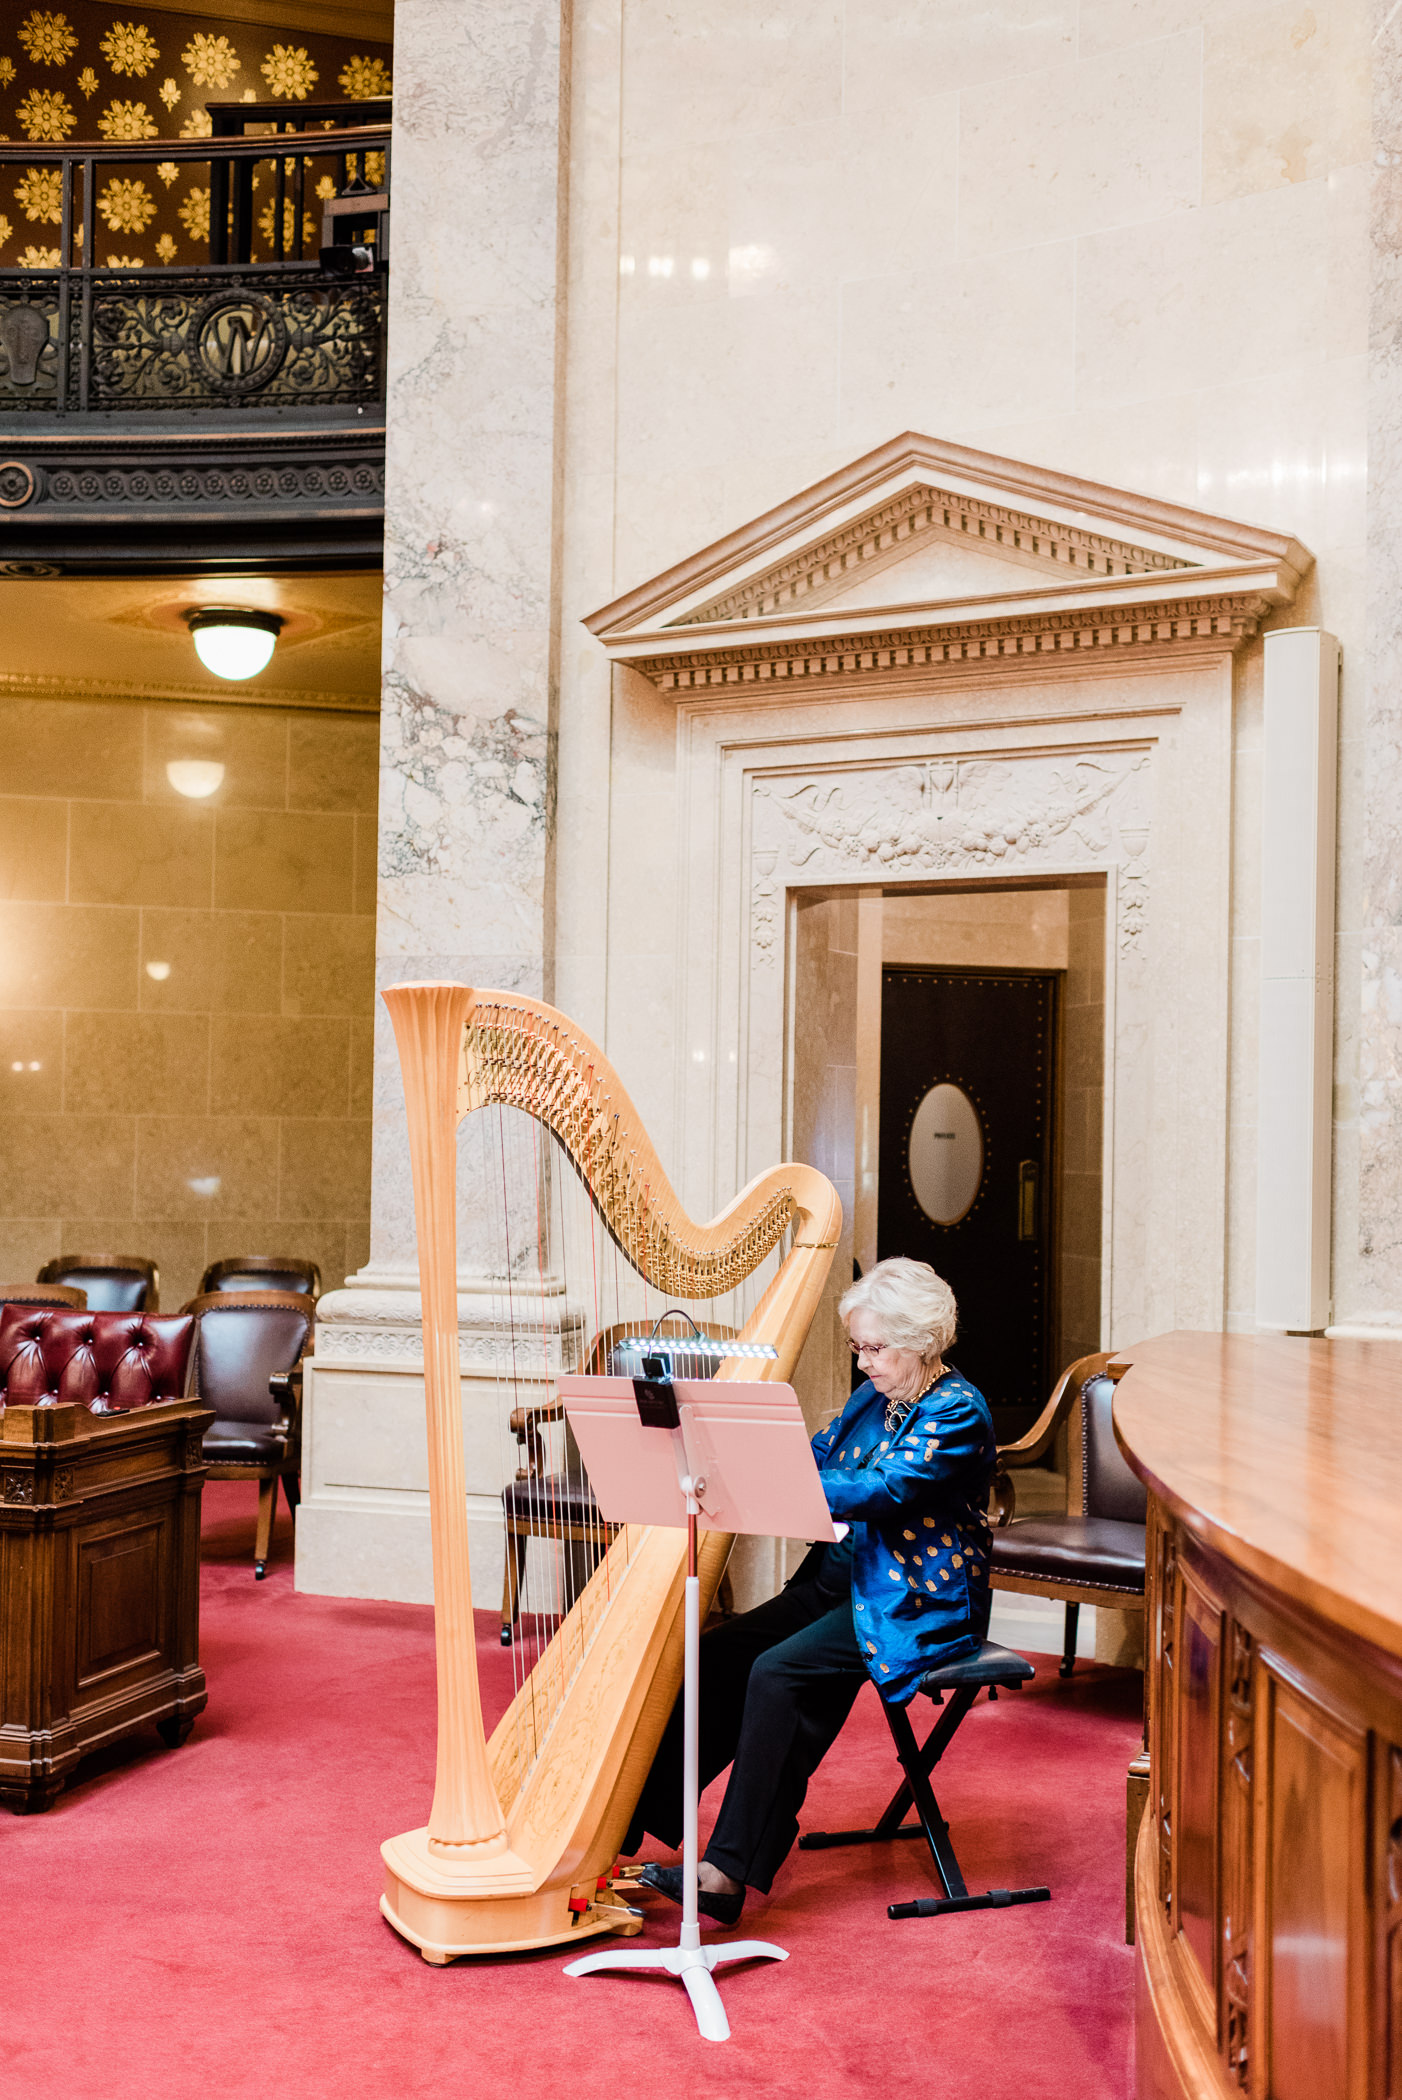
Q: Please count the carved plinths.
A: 1